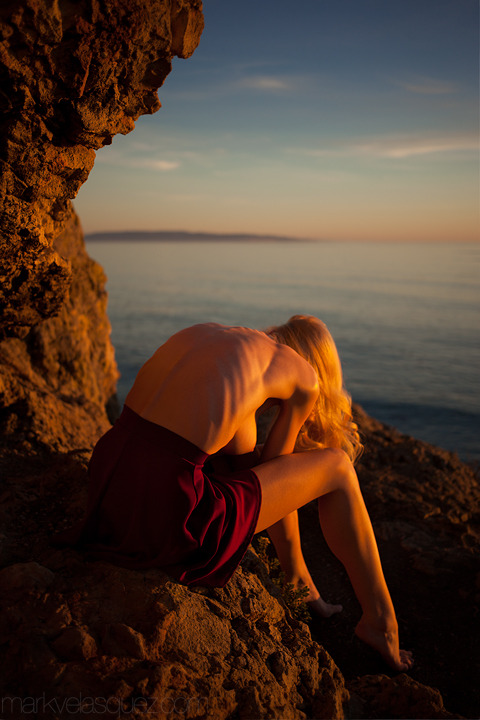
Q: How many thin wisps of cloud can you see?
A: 4